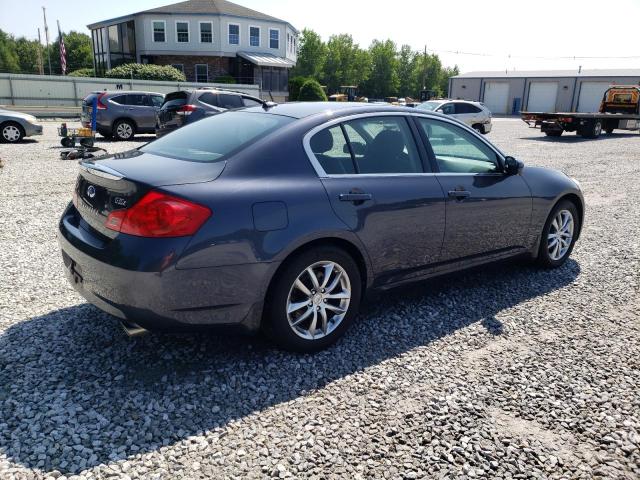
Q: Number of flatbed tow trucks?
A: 1